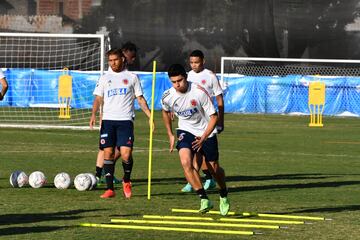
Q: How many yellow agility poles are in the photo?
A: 5